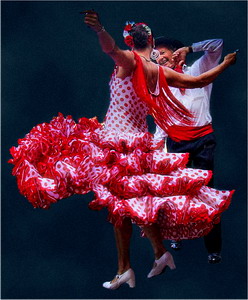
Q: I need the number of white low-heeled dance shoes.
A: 2